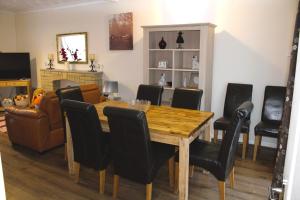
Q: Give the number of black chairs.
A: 8